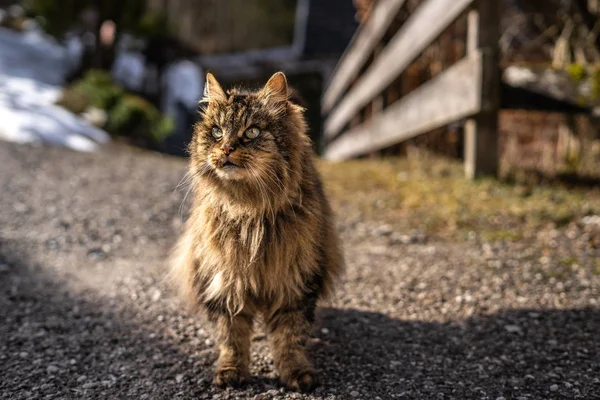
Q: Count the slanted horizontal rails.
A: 3